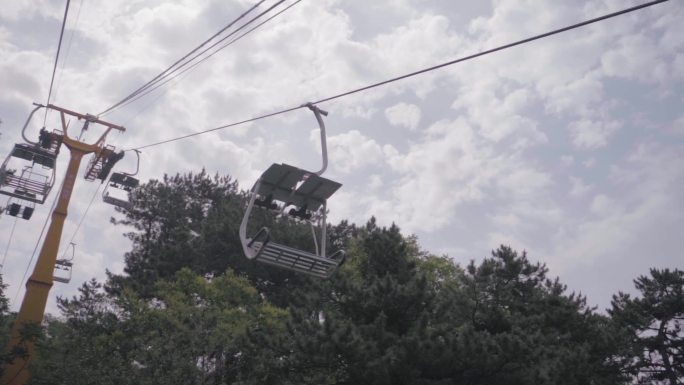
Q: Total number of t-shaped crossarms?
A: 1